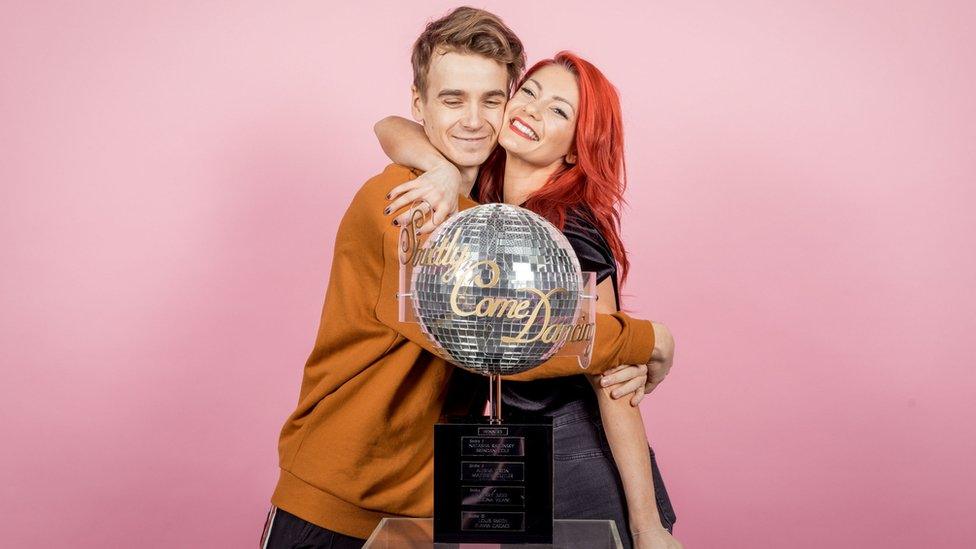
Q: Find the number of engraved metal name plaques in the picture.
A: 4